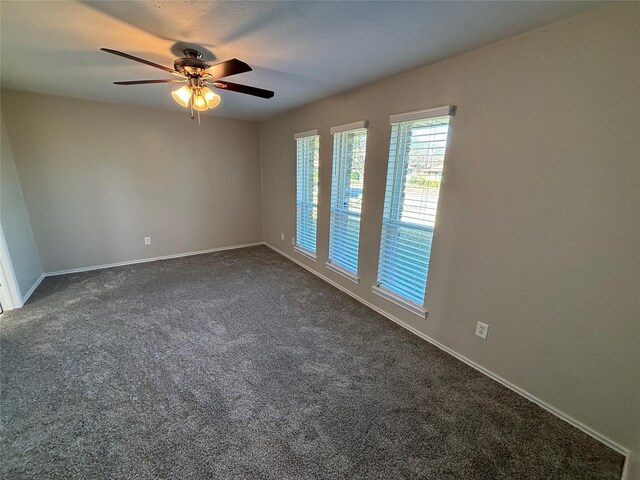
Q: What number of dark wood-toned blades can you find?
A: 4